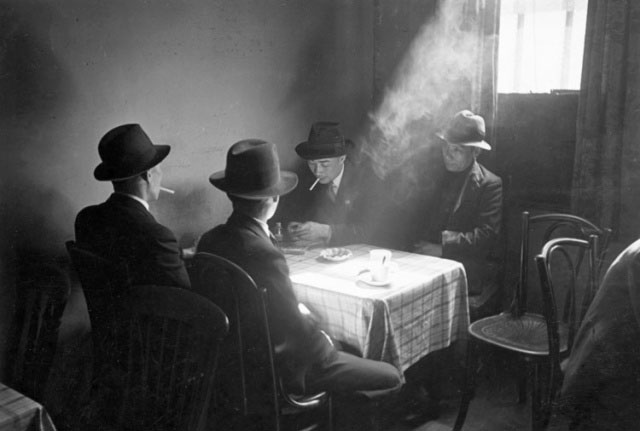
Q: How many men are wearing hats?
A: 4